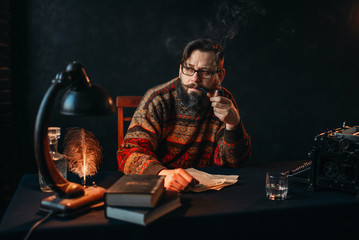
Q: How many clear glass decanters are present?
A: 1